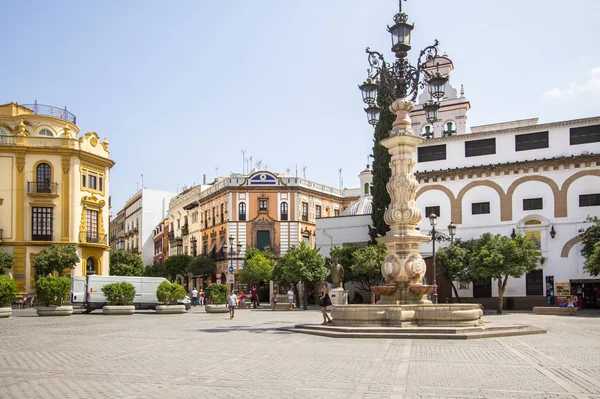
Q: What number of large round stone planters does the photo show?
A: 5